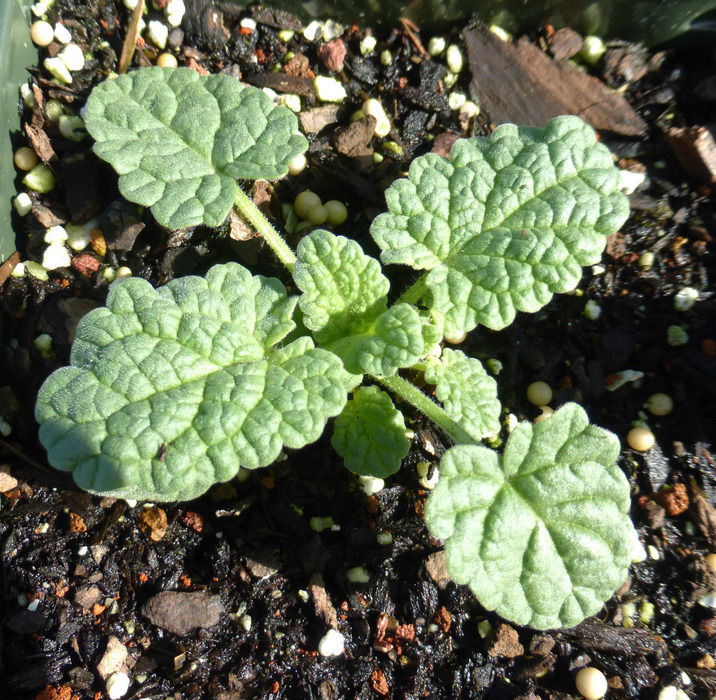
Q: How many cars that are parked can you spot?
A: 0